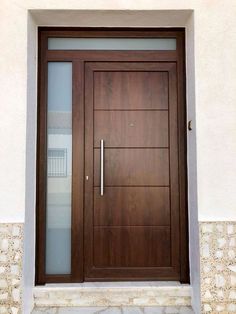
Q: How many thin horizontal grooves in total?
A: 4